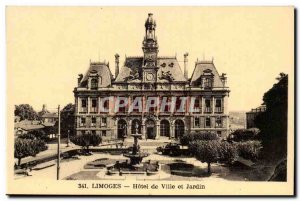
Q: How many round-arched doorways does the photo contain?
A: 5